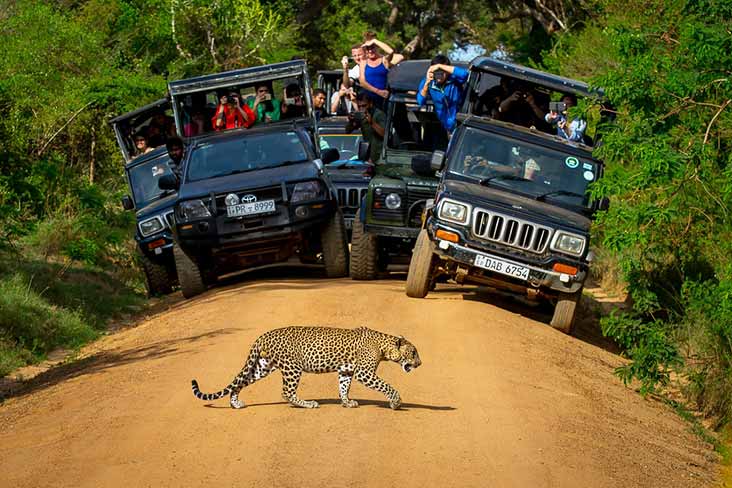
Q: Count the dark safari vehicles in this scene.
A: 5